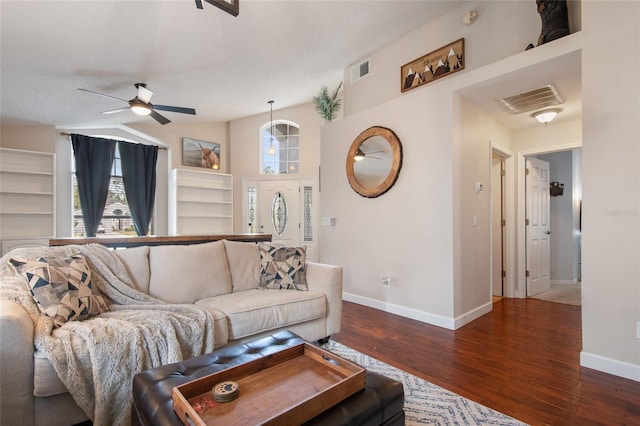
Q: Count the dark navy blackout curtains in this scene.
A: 2